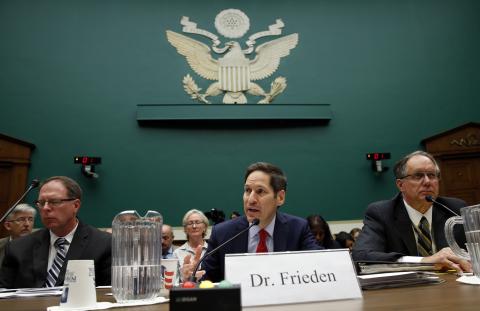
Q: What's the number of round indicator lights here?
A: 3